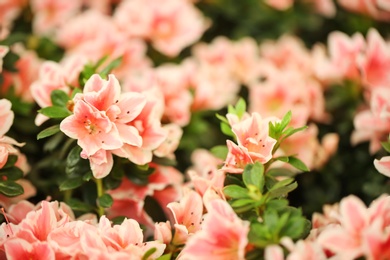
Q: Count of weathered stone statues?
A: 0